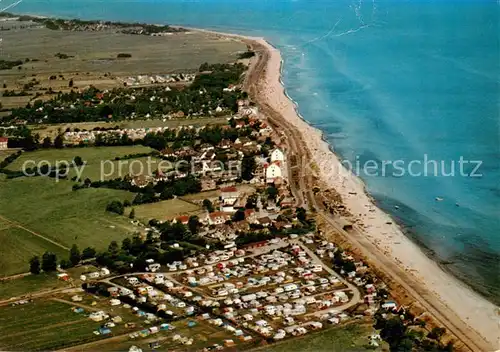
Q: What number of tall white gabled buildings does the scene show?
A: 2